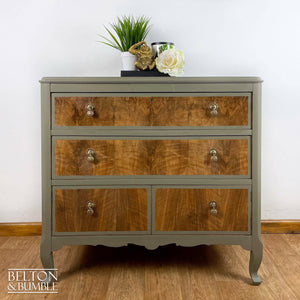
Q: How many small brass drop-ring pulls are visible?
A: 6